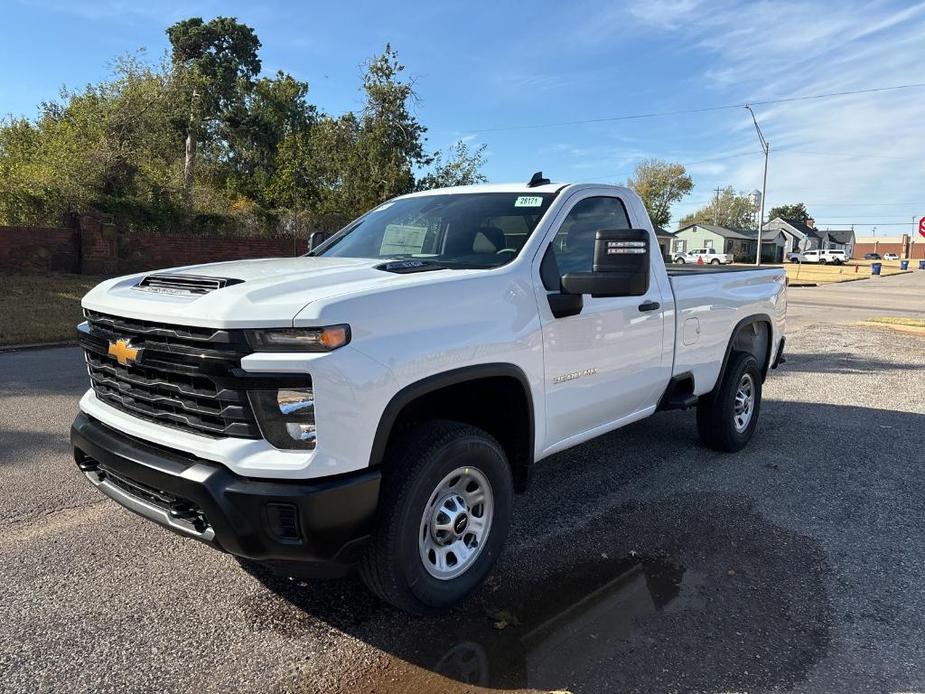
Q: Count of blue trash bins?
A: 3